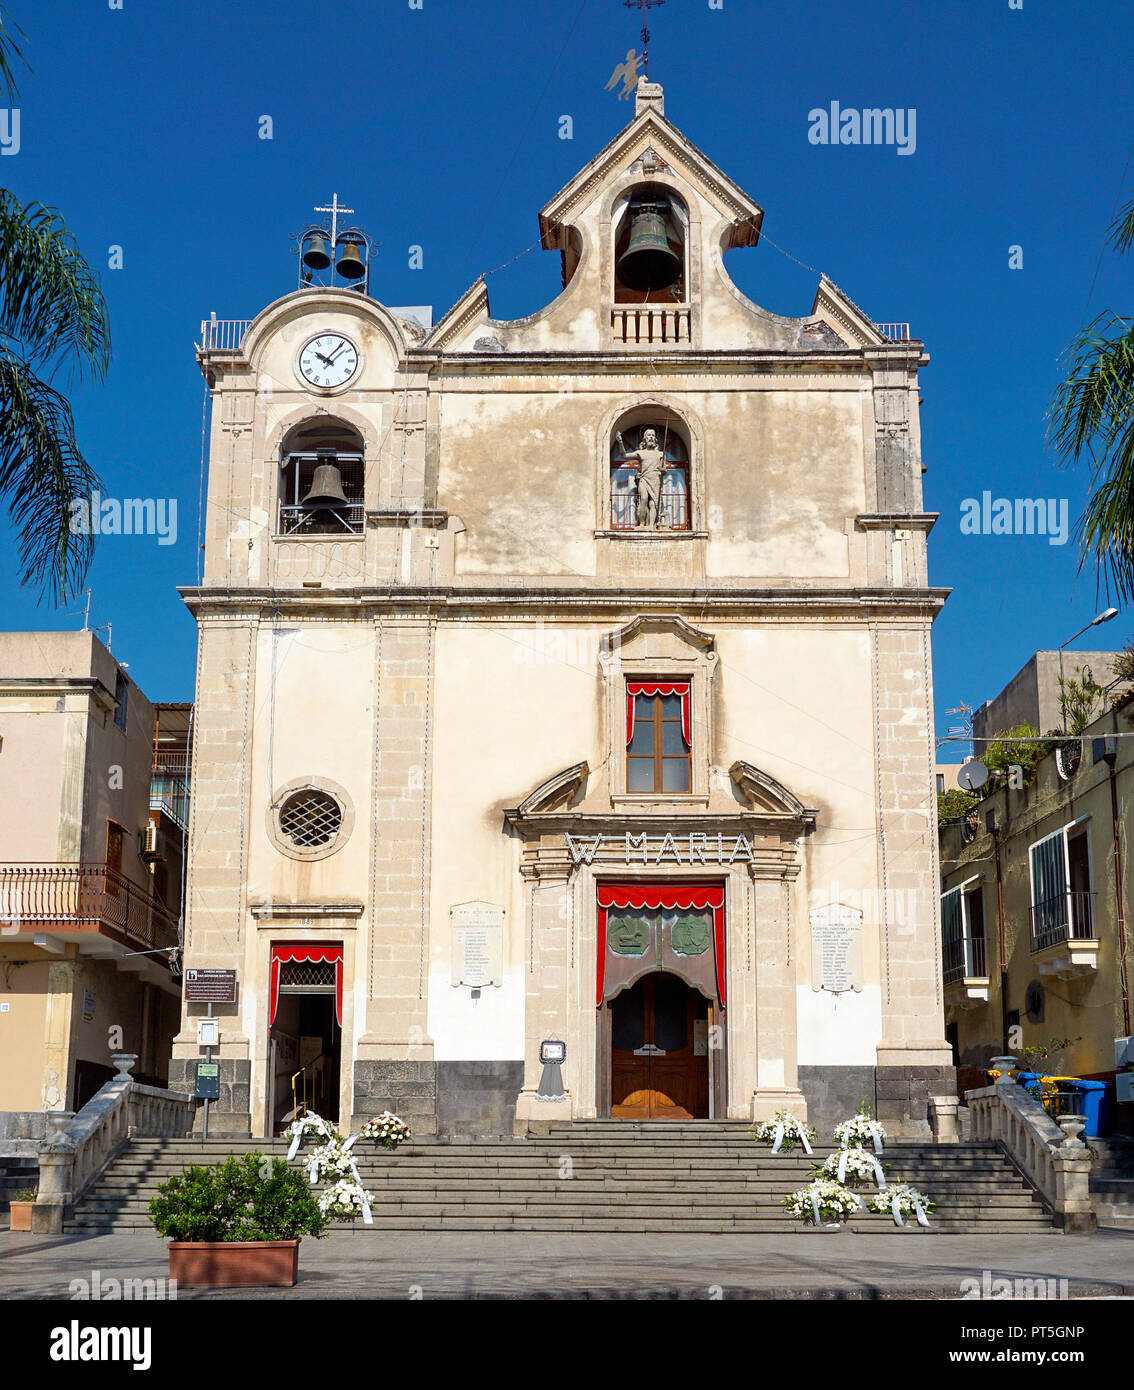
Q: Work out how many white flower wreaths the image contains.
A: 8